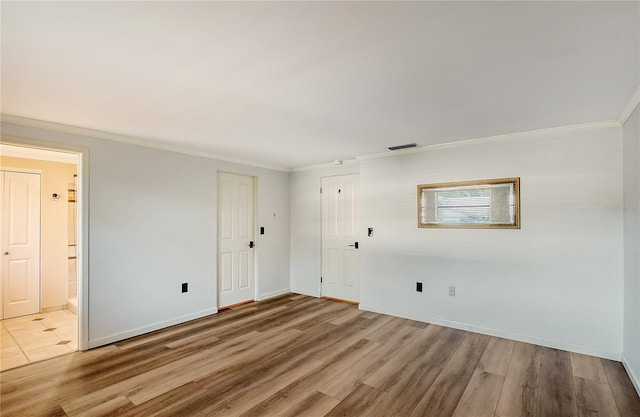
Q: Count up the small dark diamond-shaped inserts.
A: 3